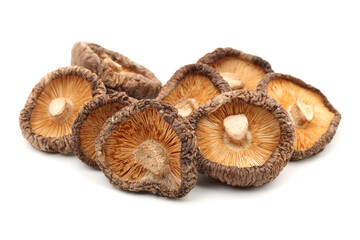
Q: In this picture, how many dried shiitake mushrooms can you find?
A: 8